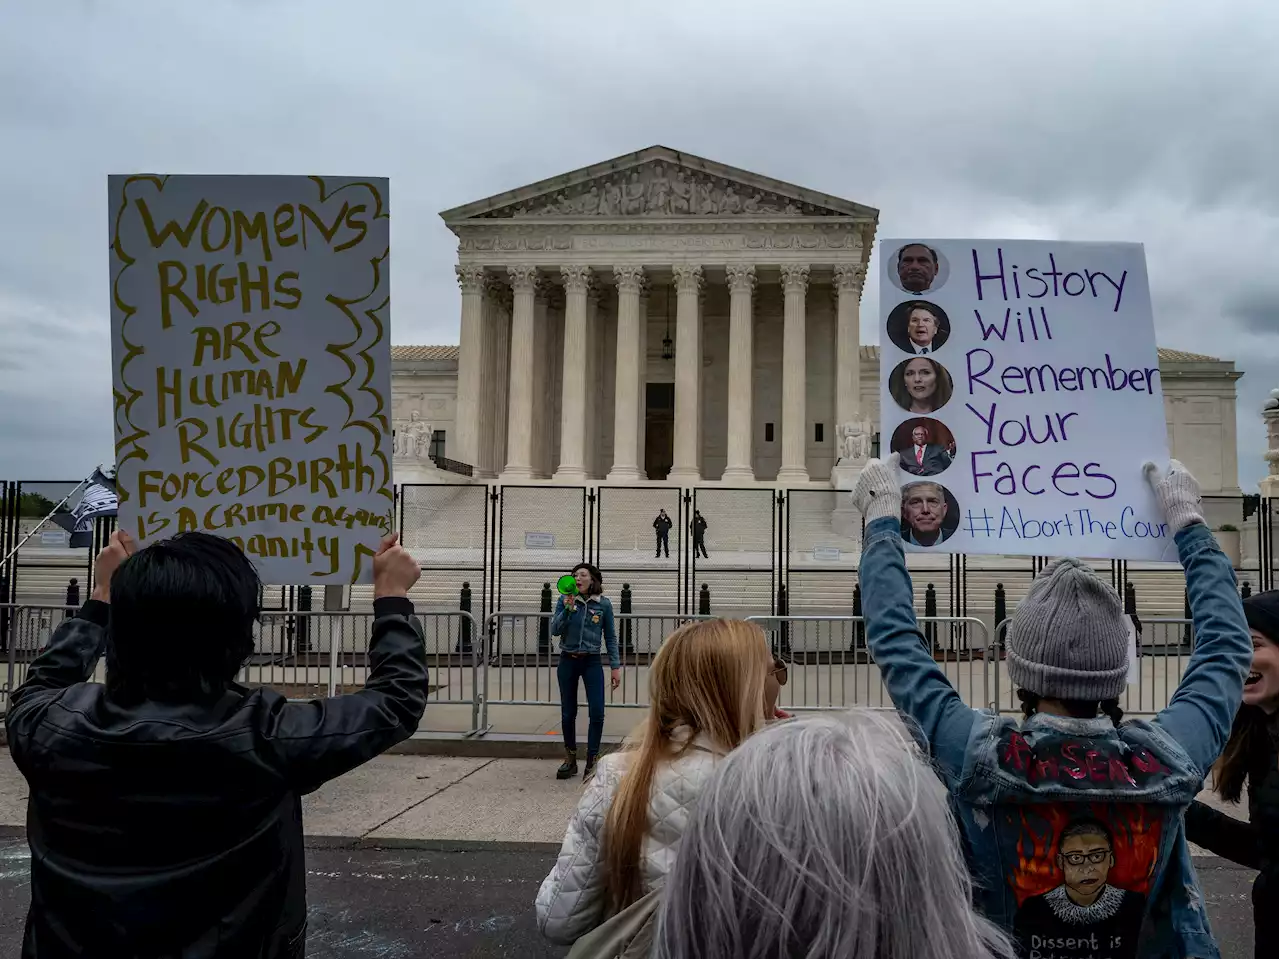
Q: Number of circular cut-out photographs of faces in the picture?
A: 5